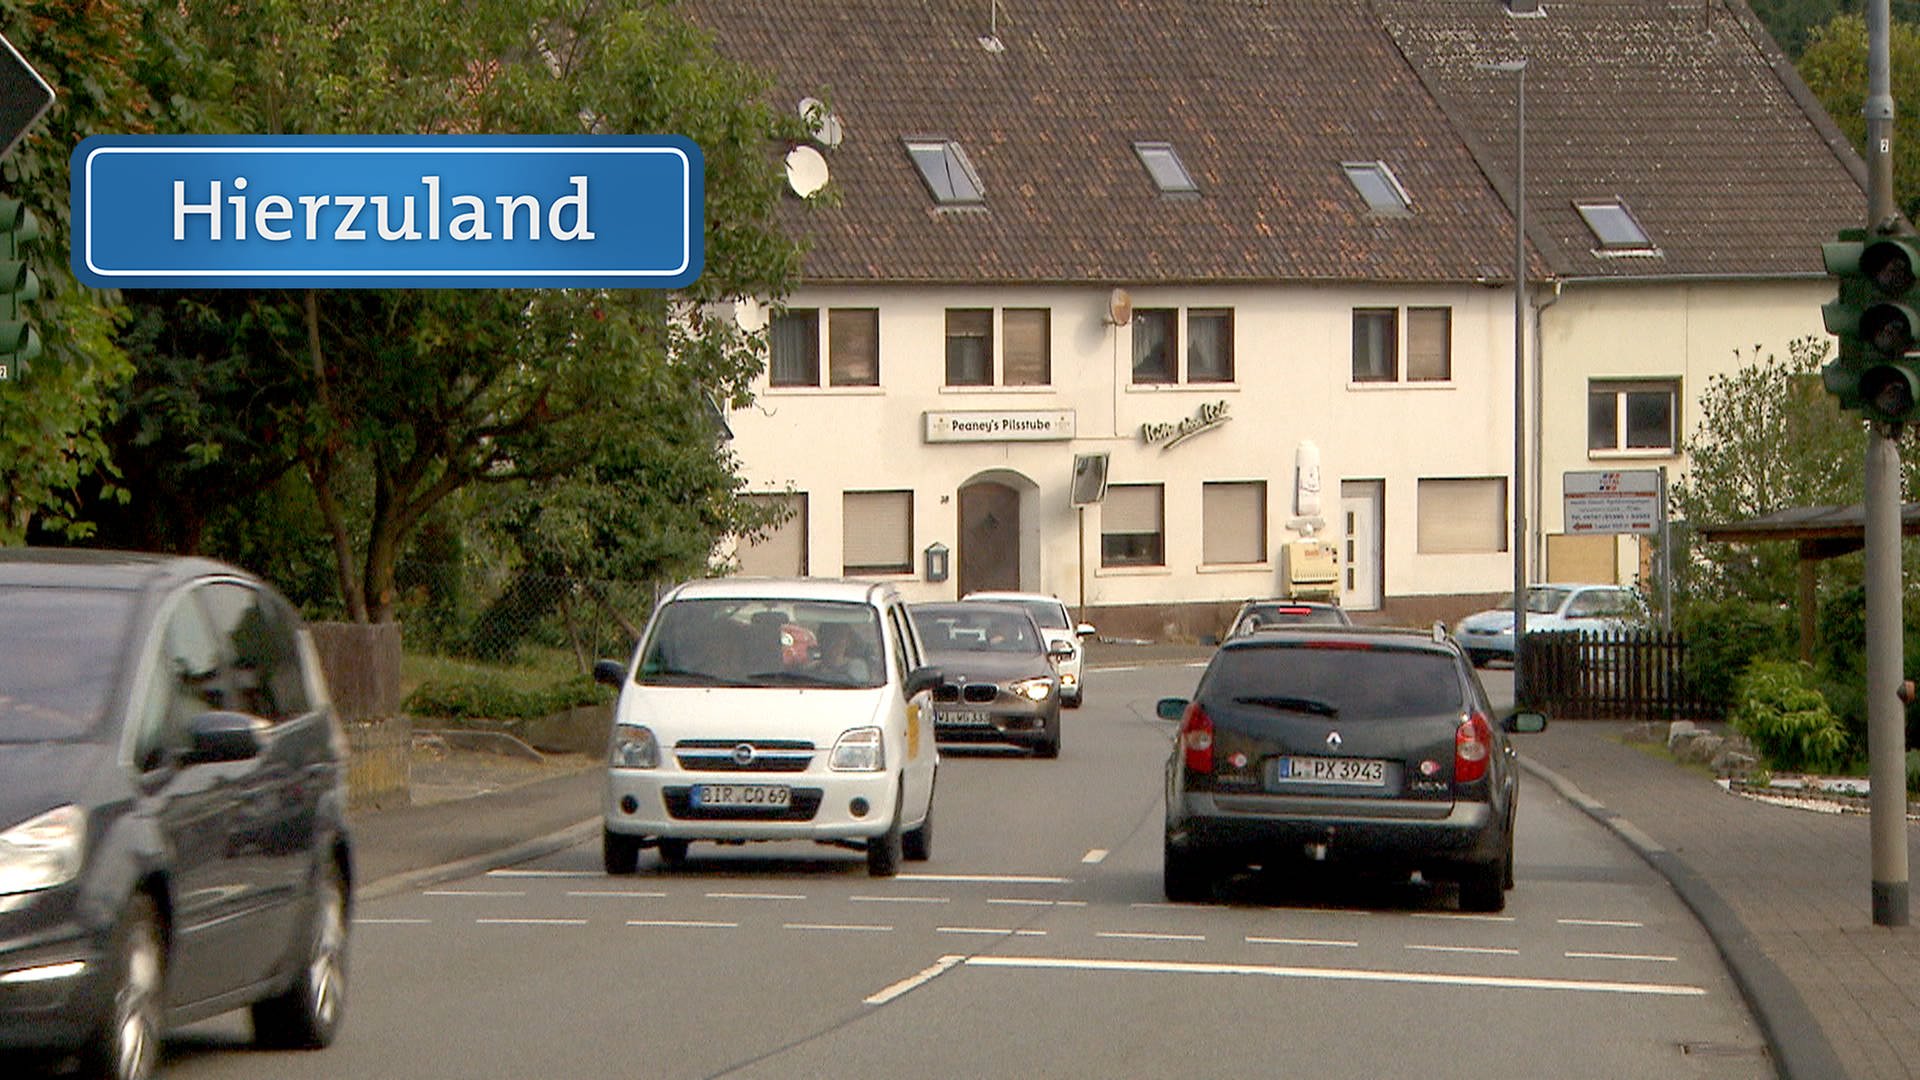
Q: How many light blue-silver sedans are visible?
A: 1